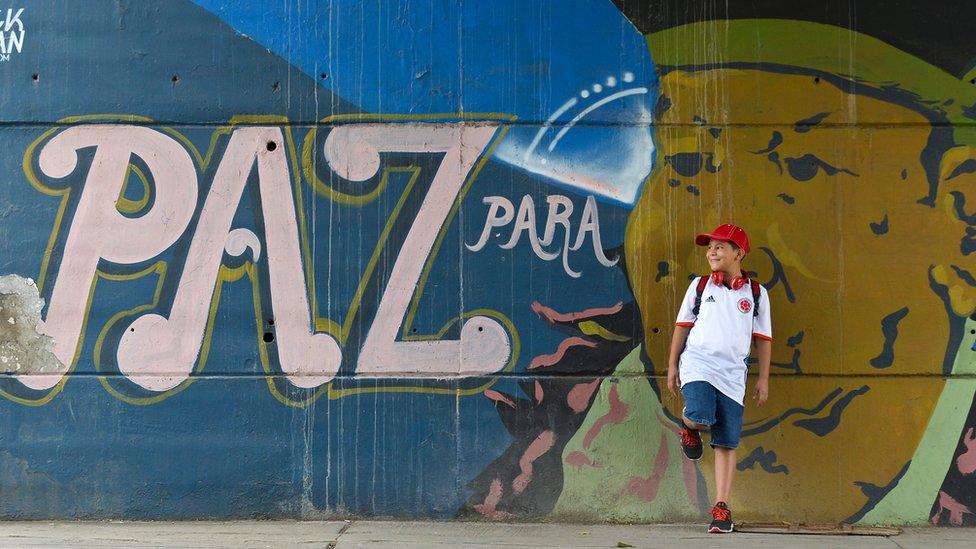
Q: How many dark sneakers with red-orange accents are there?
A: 2